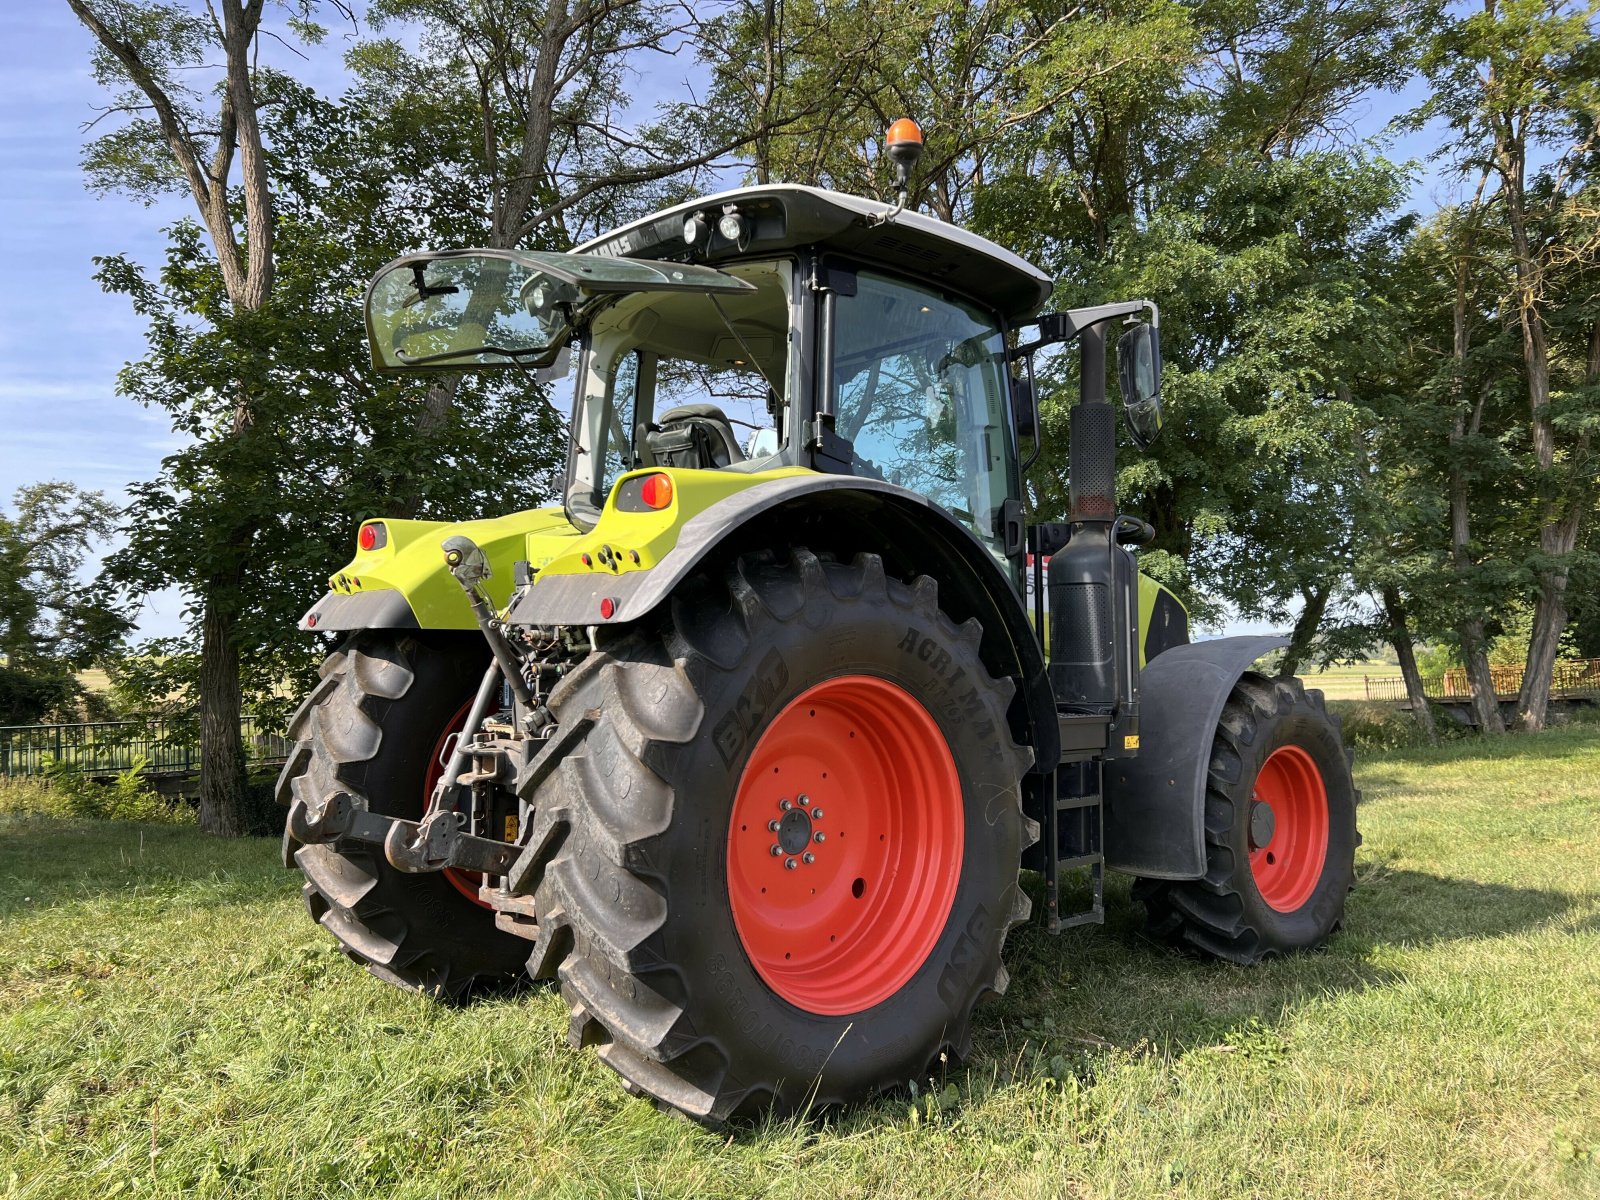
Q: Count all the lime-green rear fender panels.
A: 2